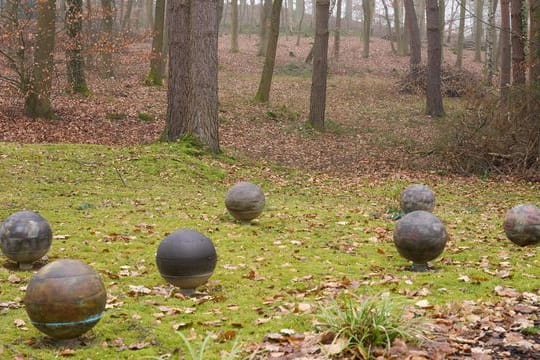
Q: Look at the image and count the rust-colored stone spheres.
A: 1